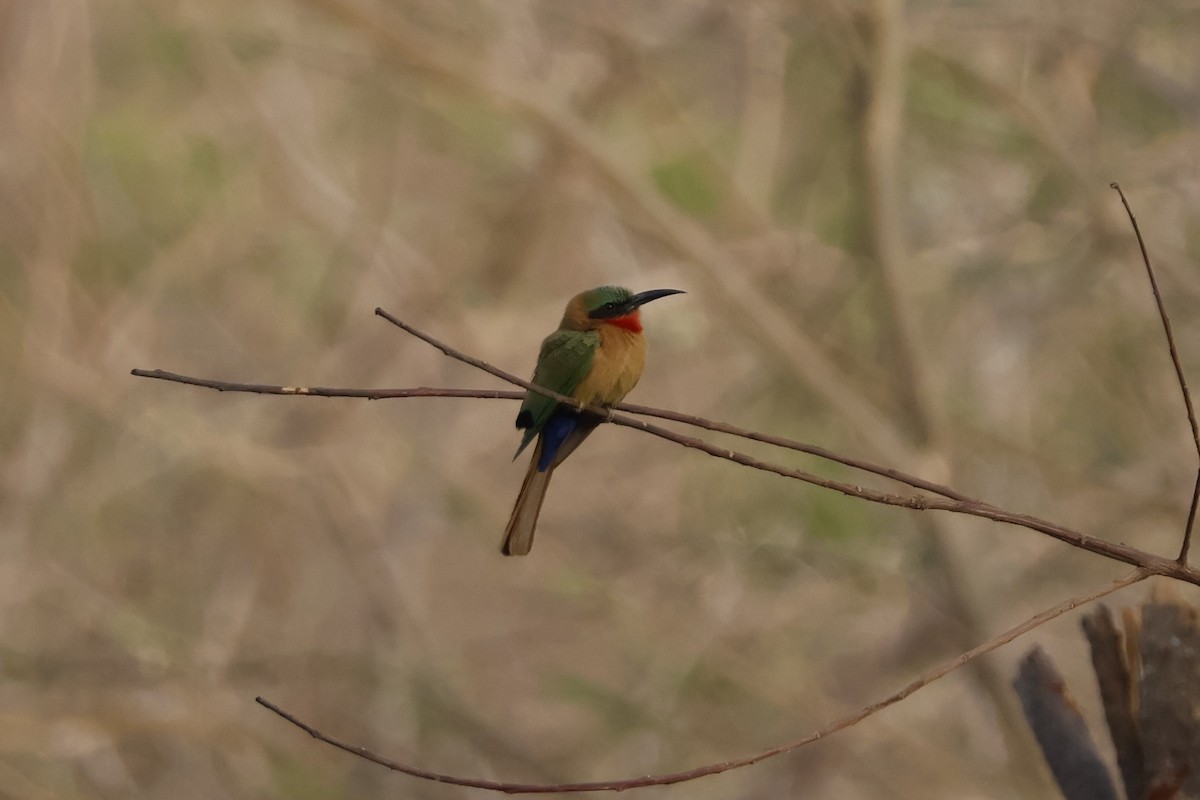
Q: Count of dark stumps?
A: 3